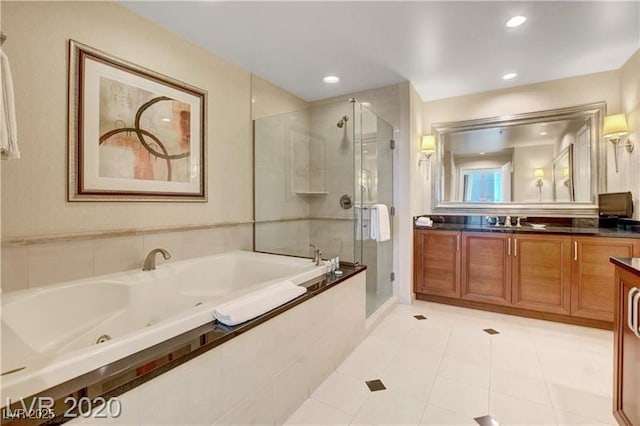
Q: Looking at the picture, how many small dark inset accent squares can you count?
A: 4